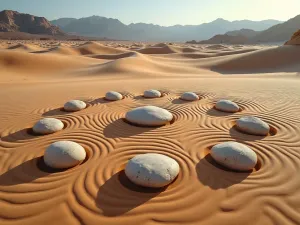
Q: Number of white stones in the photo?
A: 11